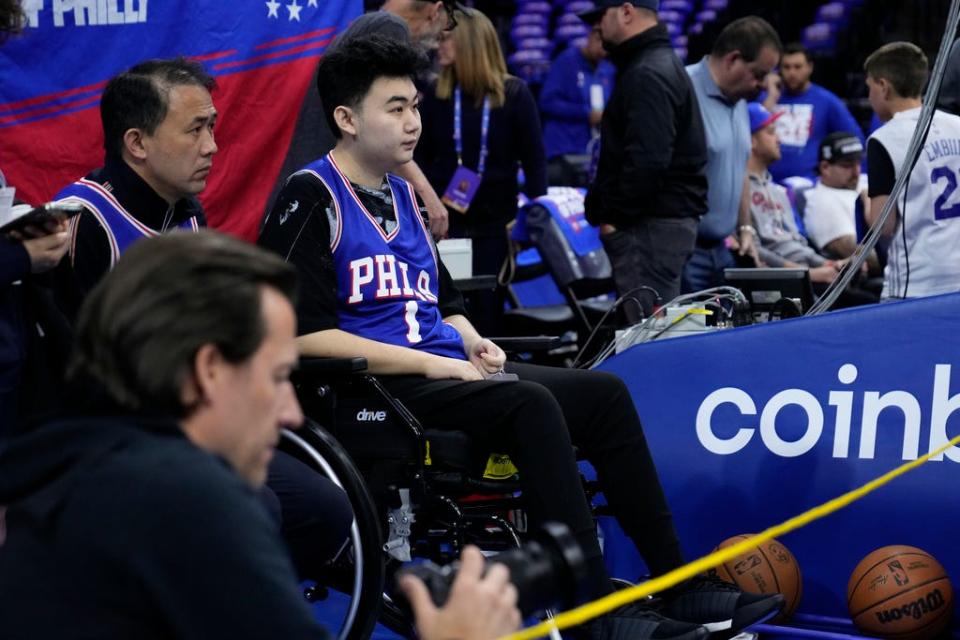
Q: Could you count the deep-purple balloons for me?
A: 0